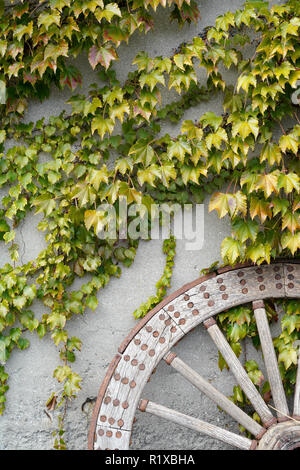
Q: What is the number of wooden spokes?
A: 5